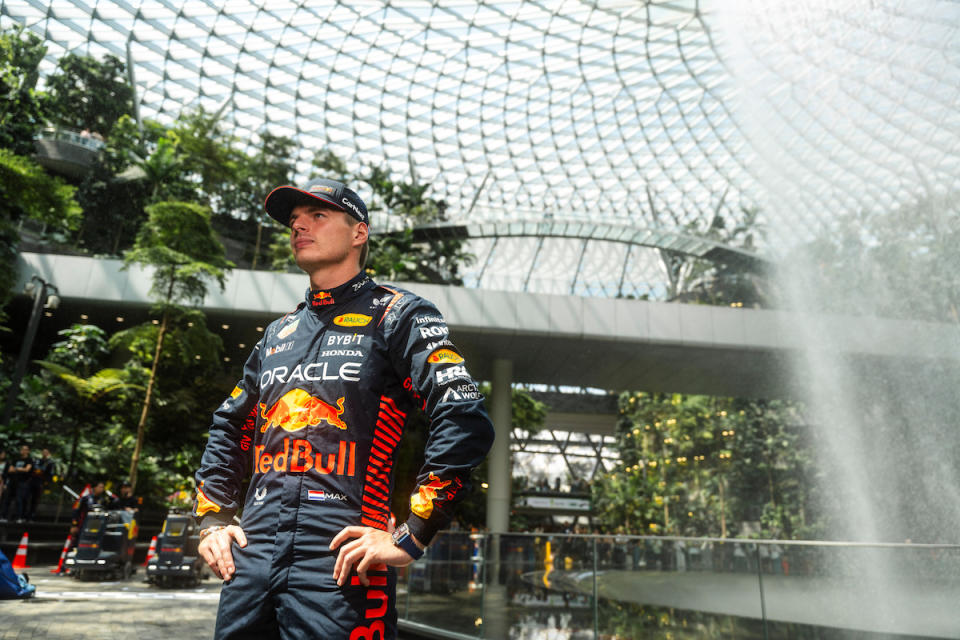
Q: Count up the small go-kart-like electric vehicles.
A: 2